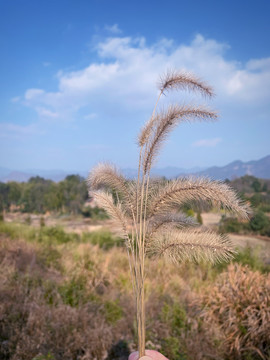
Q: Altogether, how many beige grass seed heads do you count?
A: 8